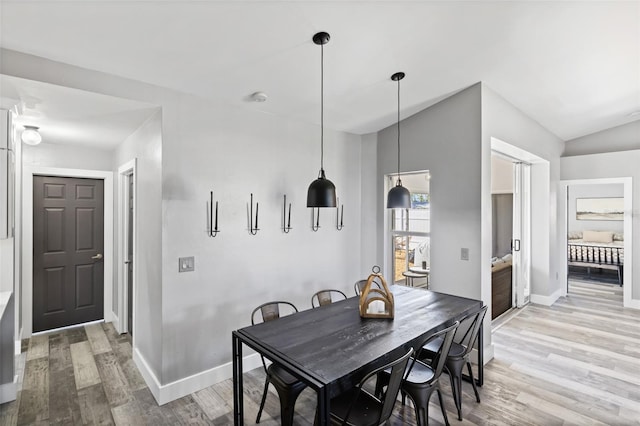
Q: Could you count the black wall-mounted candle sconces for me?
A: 5